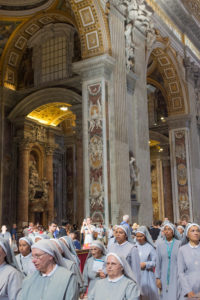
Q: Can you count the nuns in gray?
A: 13